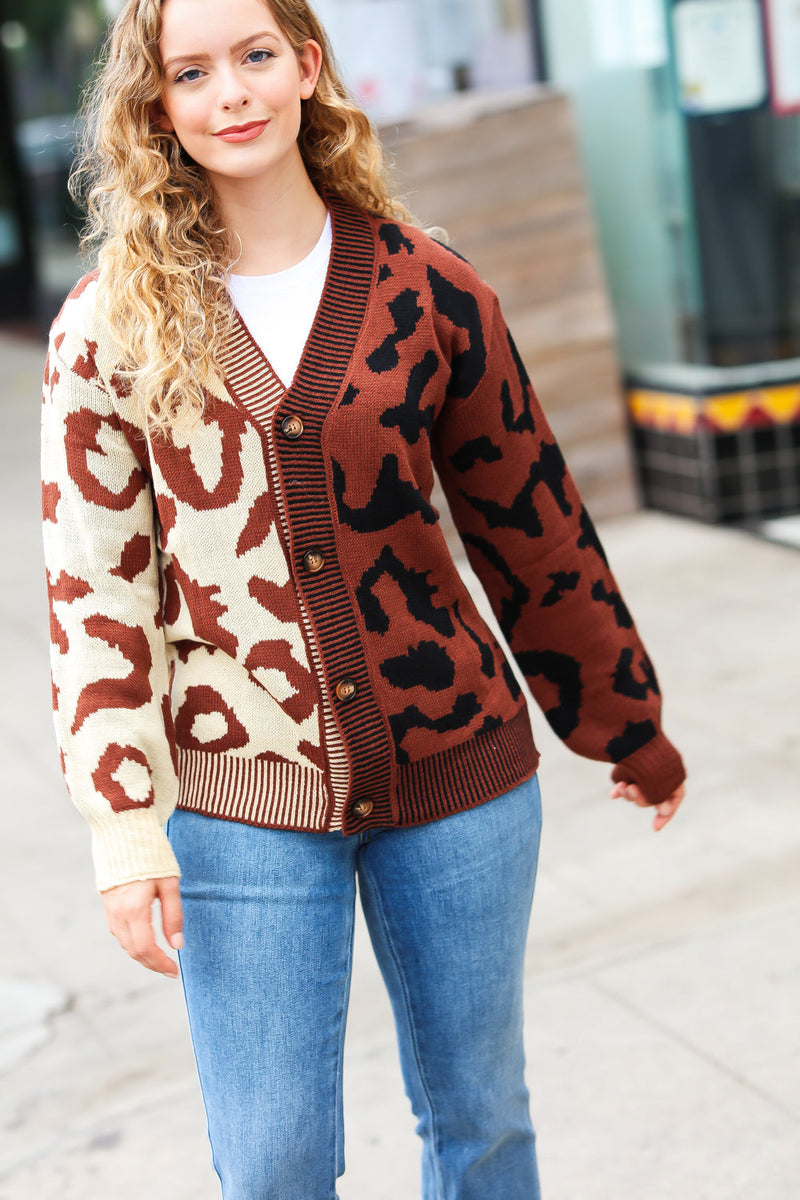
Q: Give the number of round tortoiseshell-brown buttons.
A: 4